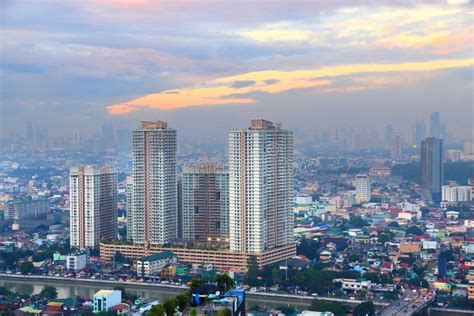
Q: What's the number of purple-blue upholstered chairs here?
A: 0